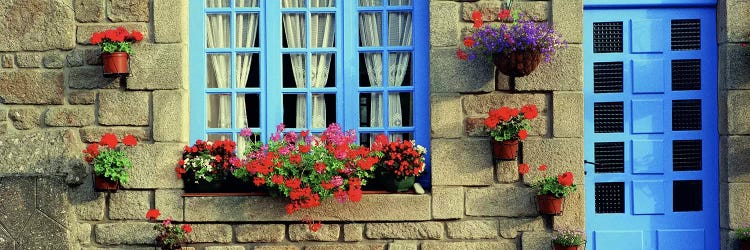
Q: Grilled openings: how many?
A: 10